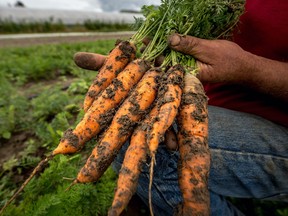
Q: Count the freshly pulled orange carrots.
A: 6